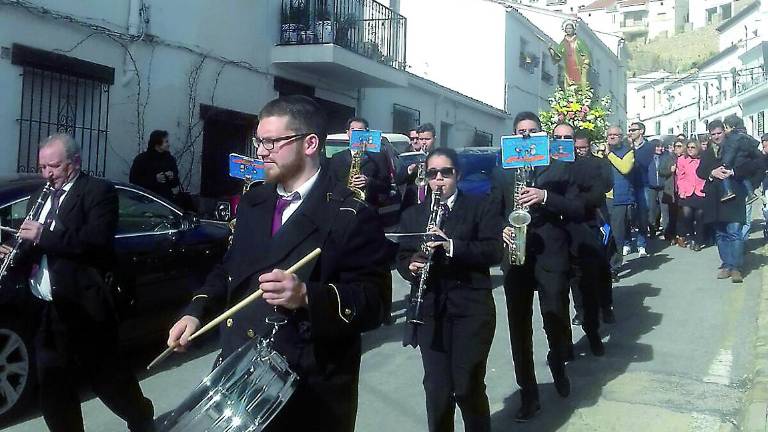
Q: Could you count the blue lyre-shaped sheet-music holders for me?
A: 4